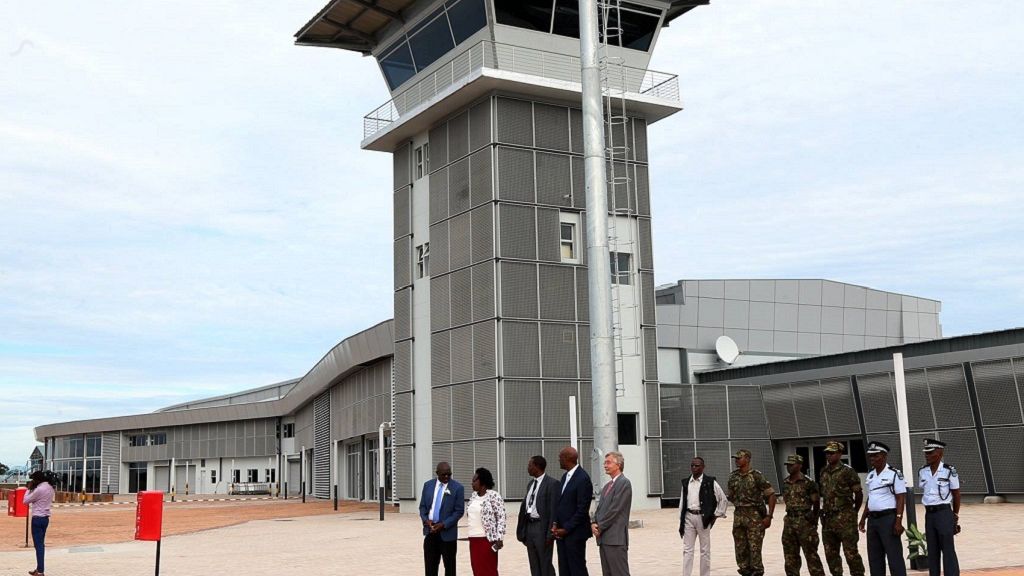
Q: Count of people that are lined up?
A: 11